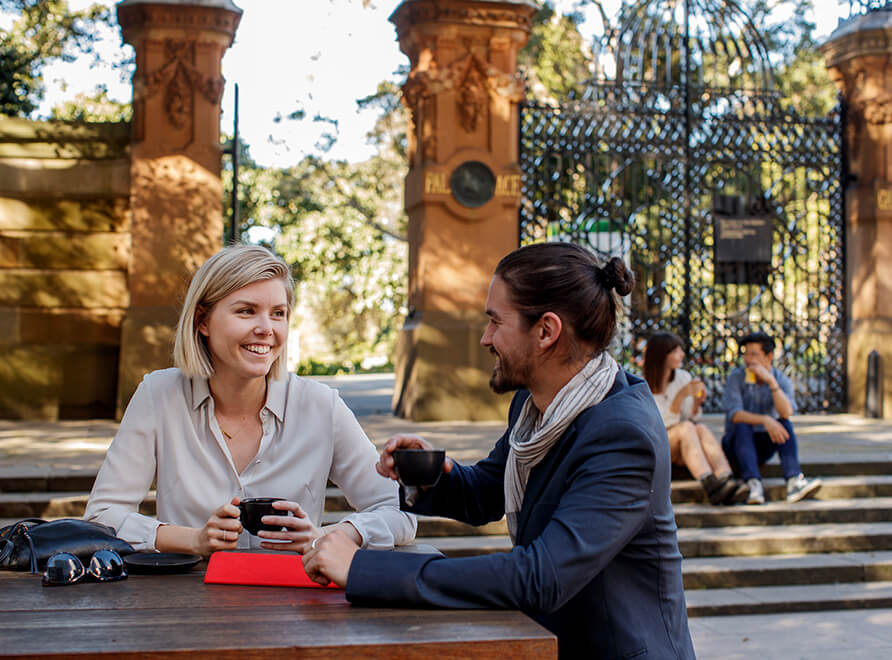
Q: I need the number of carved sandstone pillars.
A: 3